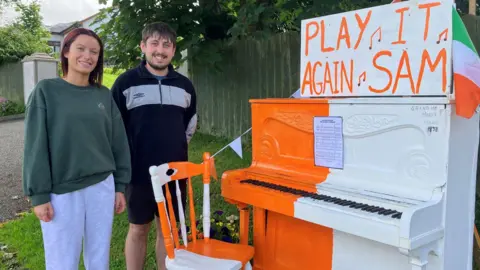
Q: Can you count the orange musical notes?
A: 3